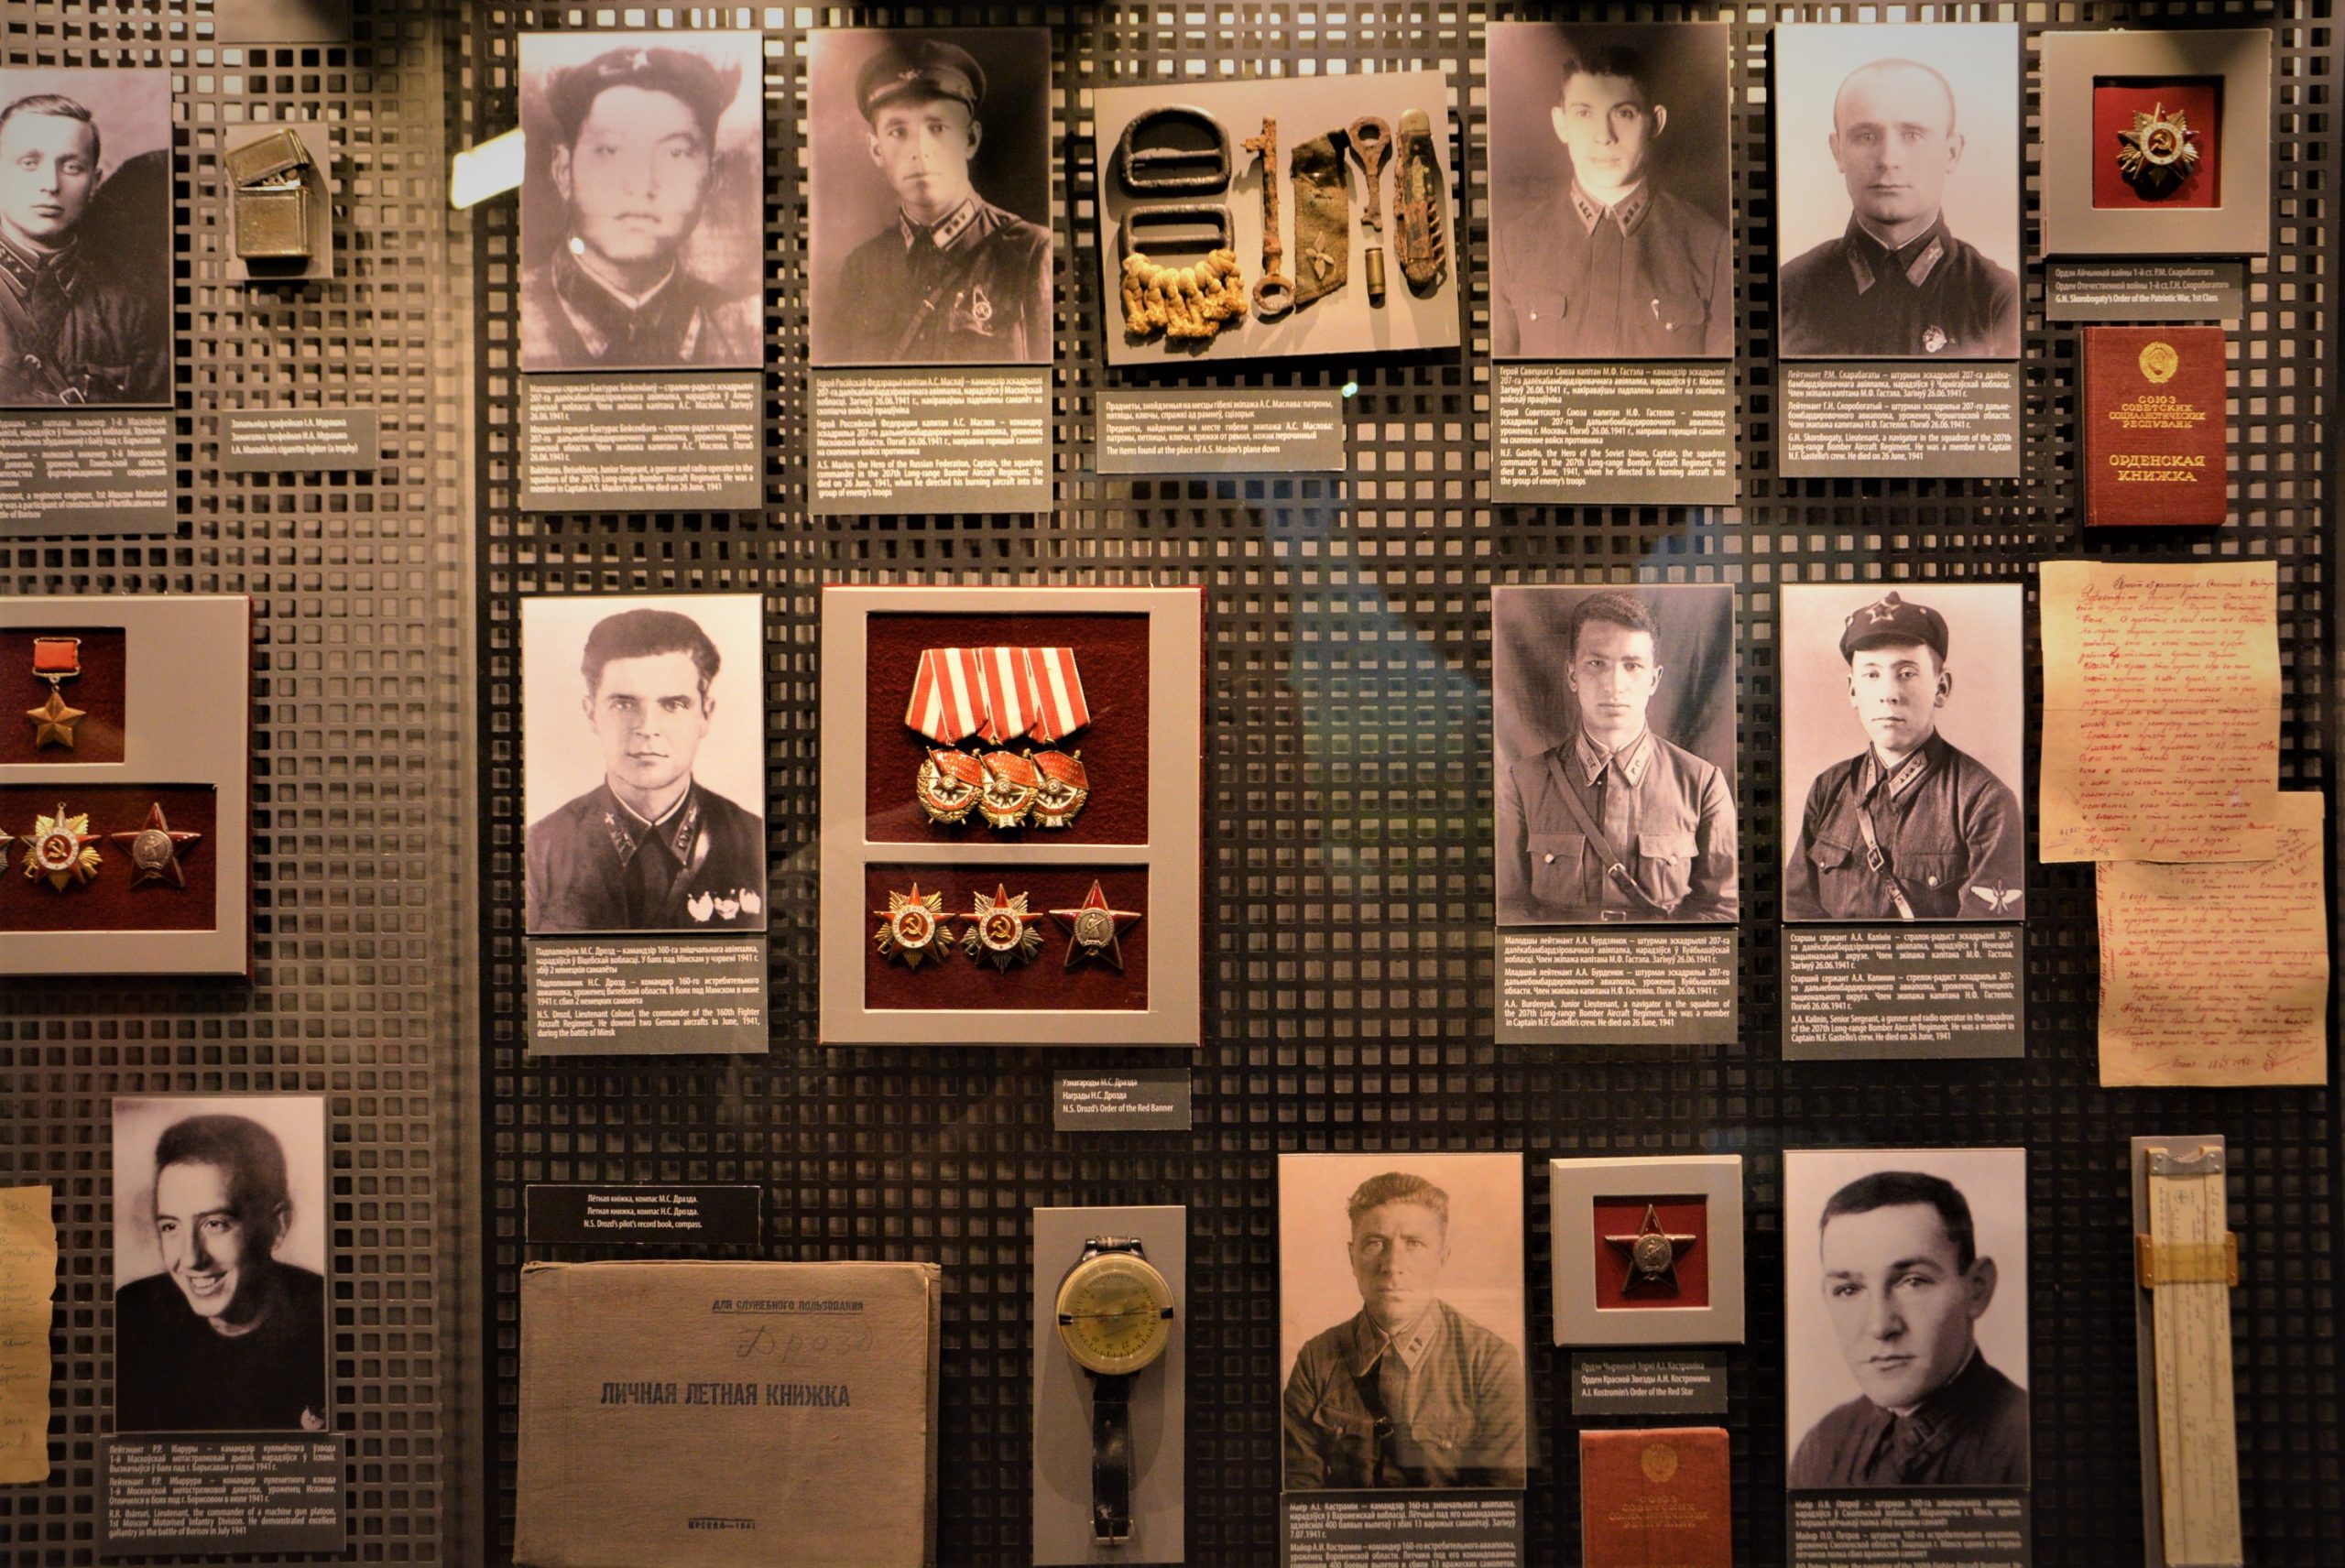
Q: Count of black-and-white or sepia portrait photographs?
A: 11